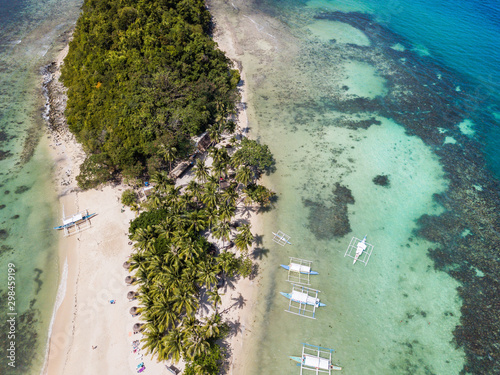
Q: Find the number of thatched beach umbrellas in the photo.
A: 5